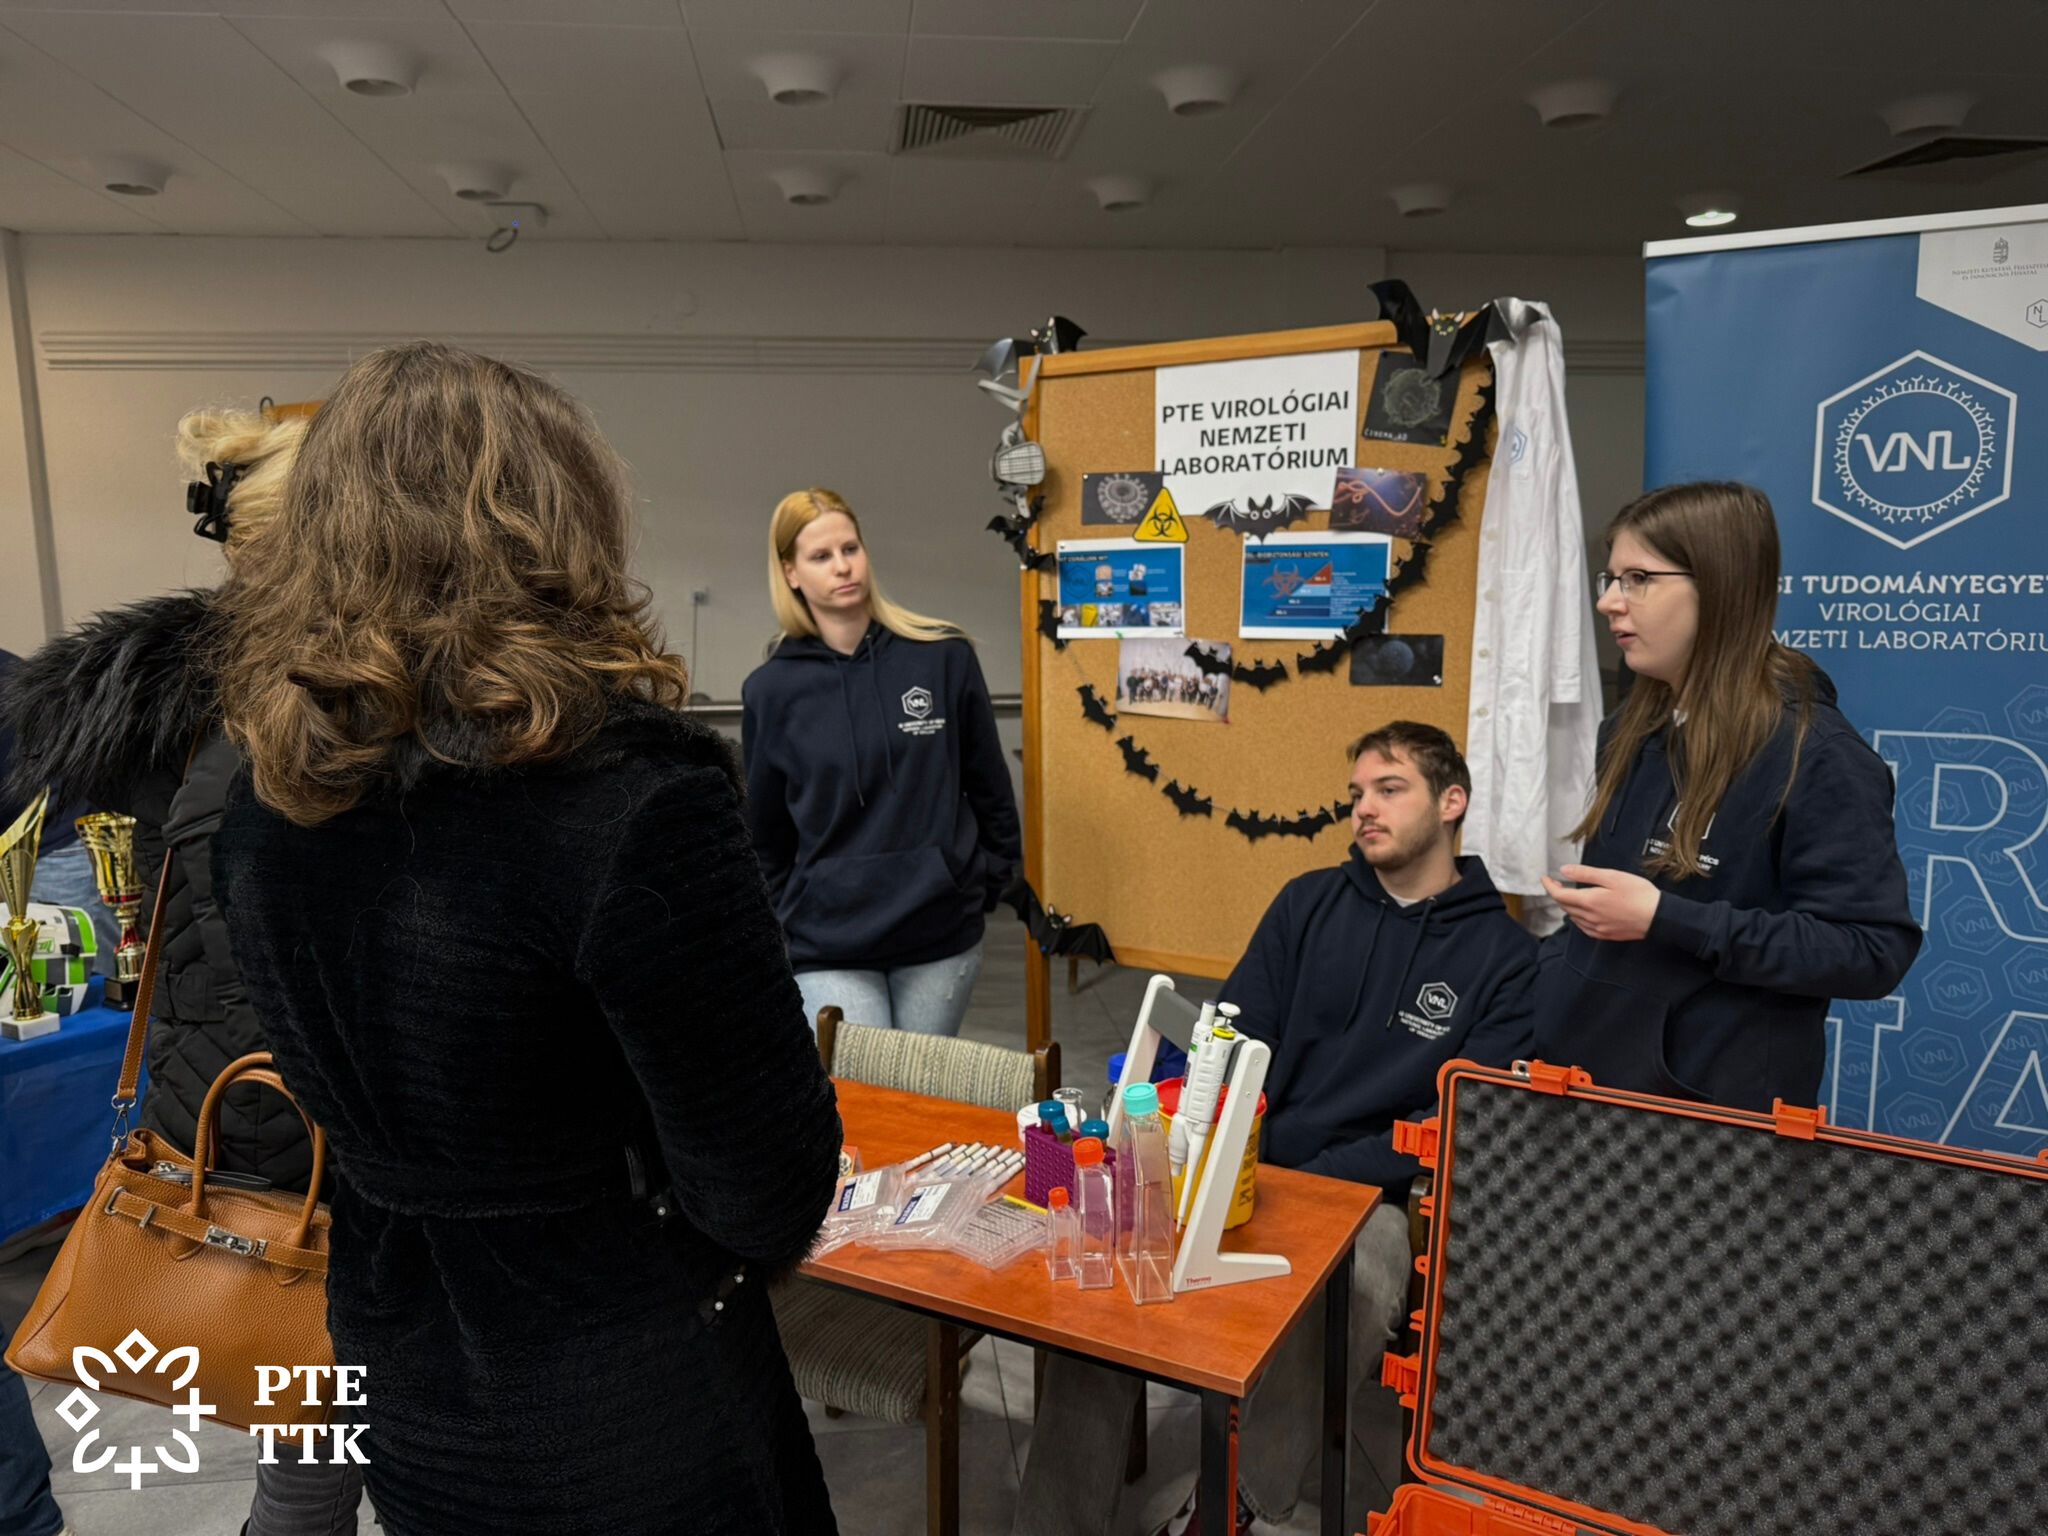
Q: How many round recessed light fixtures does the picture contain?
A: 11